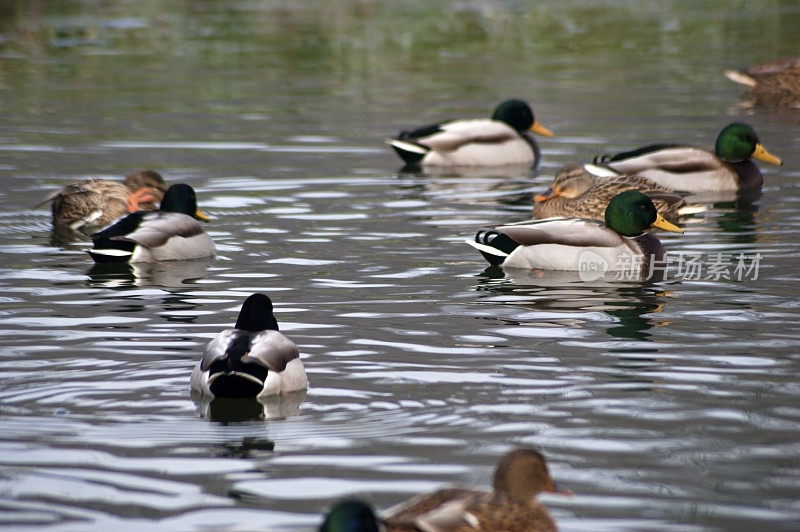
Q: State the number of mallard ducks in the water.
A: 10